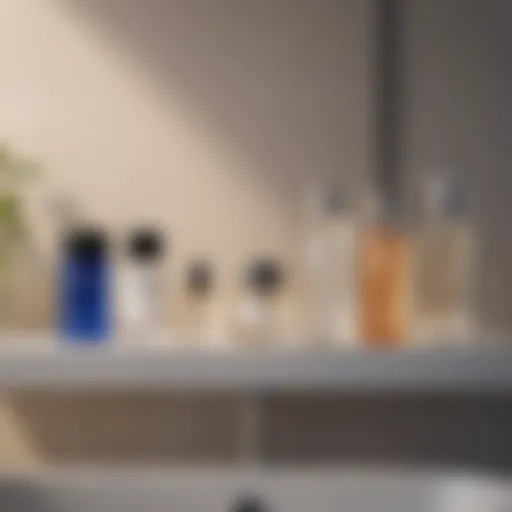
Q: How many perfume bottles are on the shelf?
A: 7